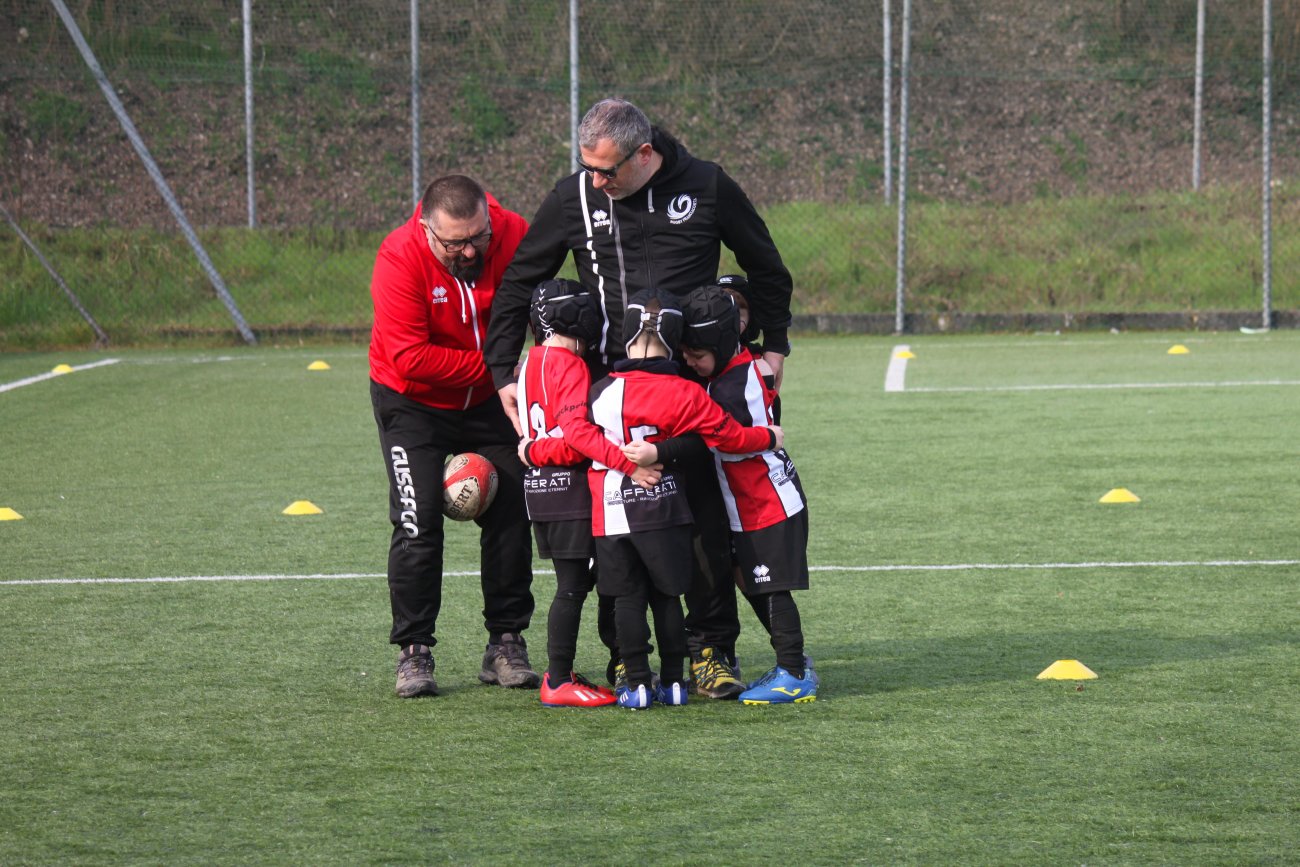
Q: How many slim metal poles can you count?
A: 9